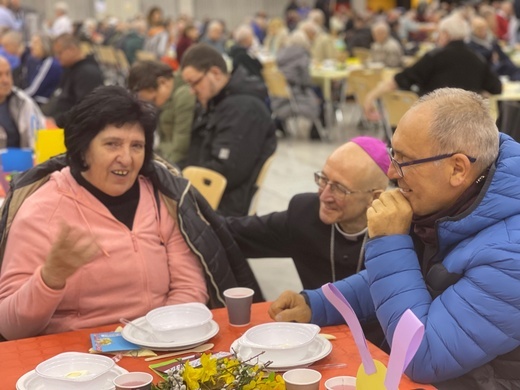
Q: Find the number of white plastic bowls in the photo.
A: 3